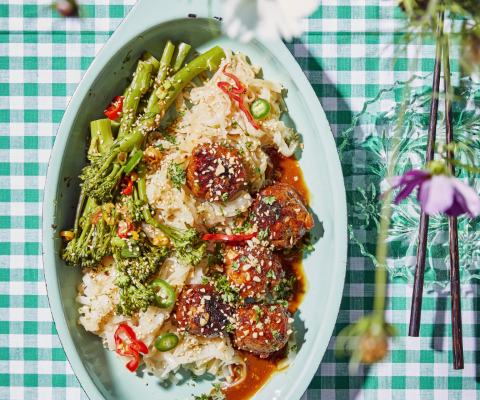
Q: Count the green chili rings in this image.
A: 3